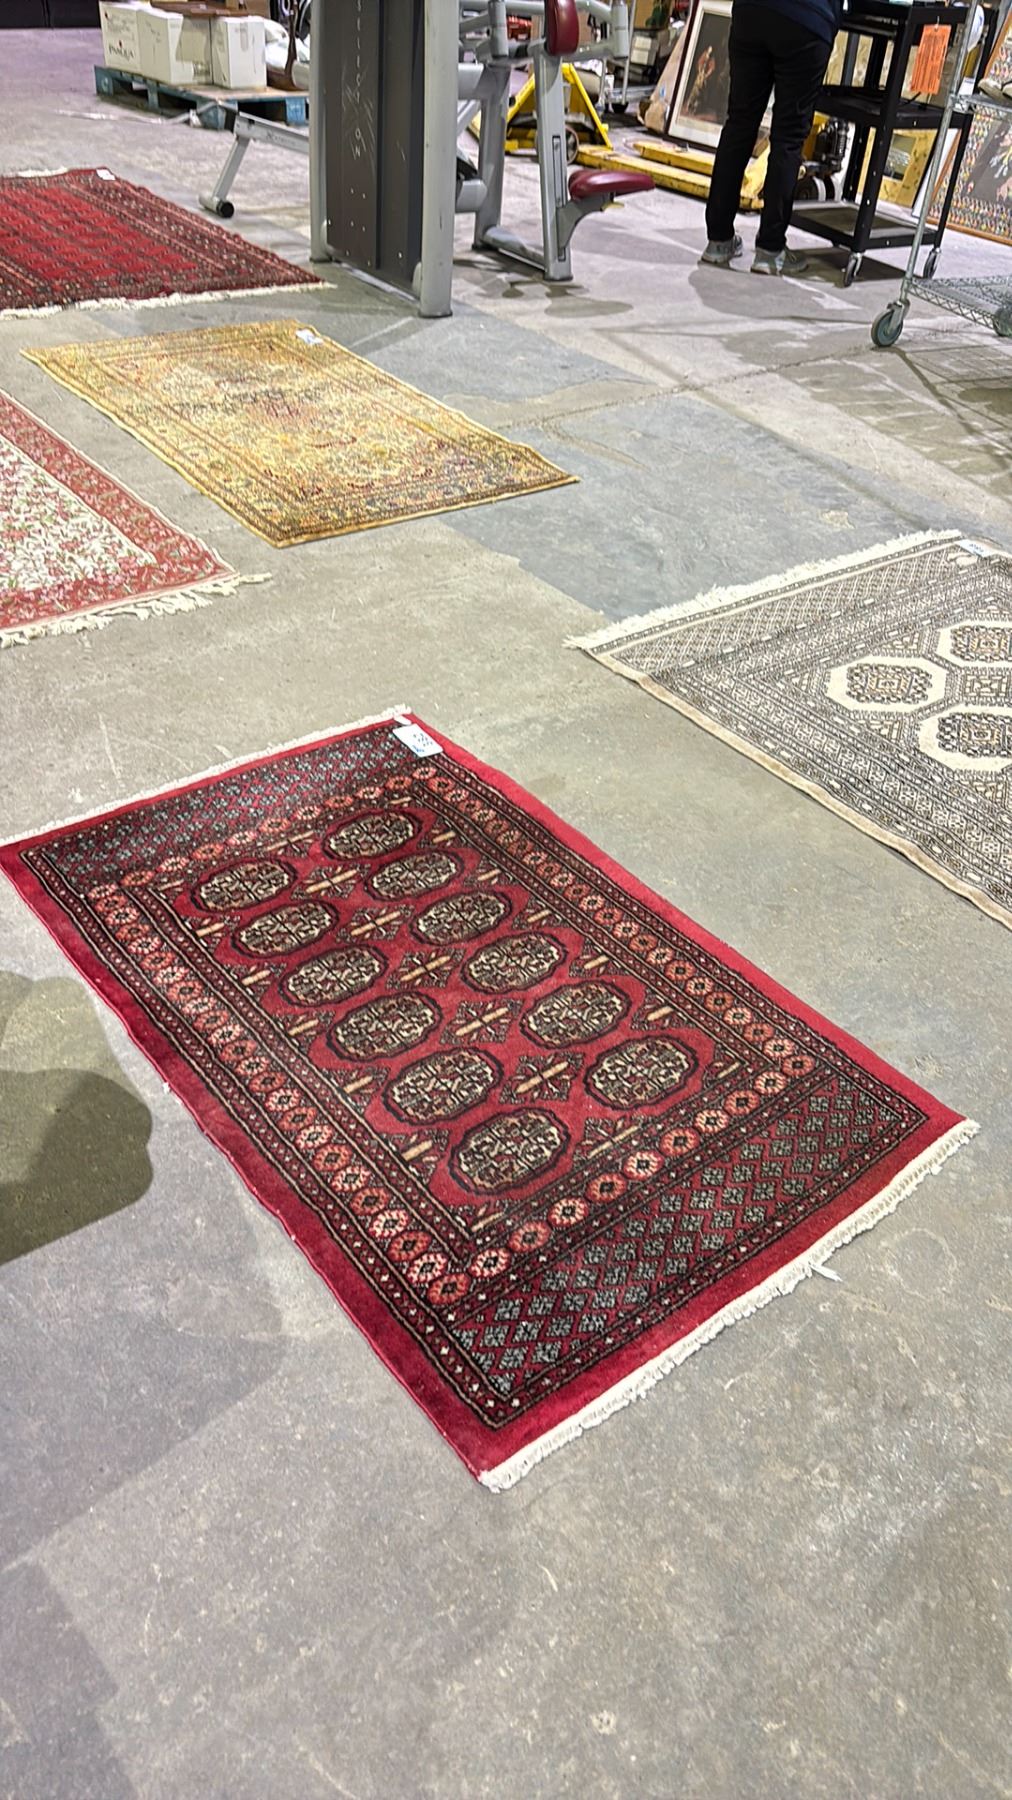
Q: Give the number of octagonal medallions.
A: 15